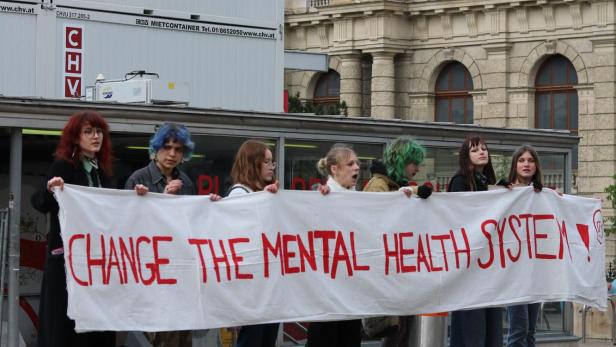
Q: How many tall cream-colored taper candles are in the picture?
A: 0